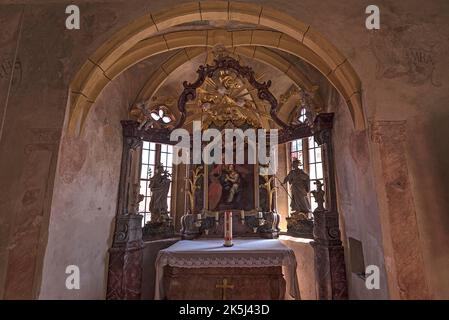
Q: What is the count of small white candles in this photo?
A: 4